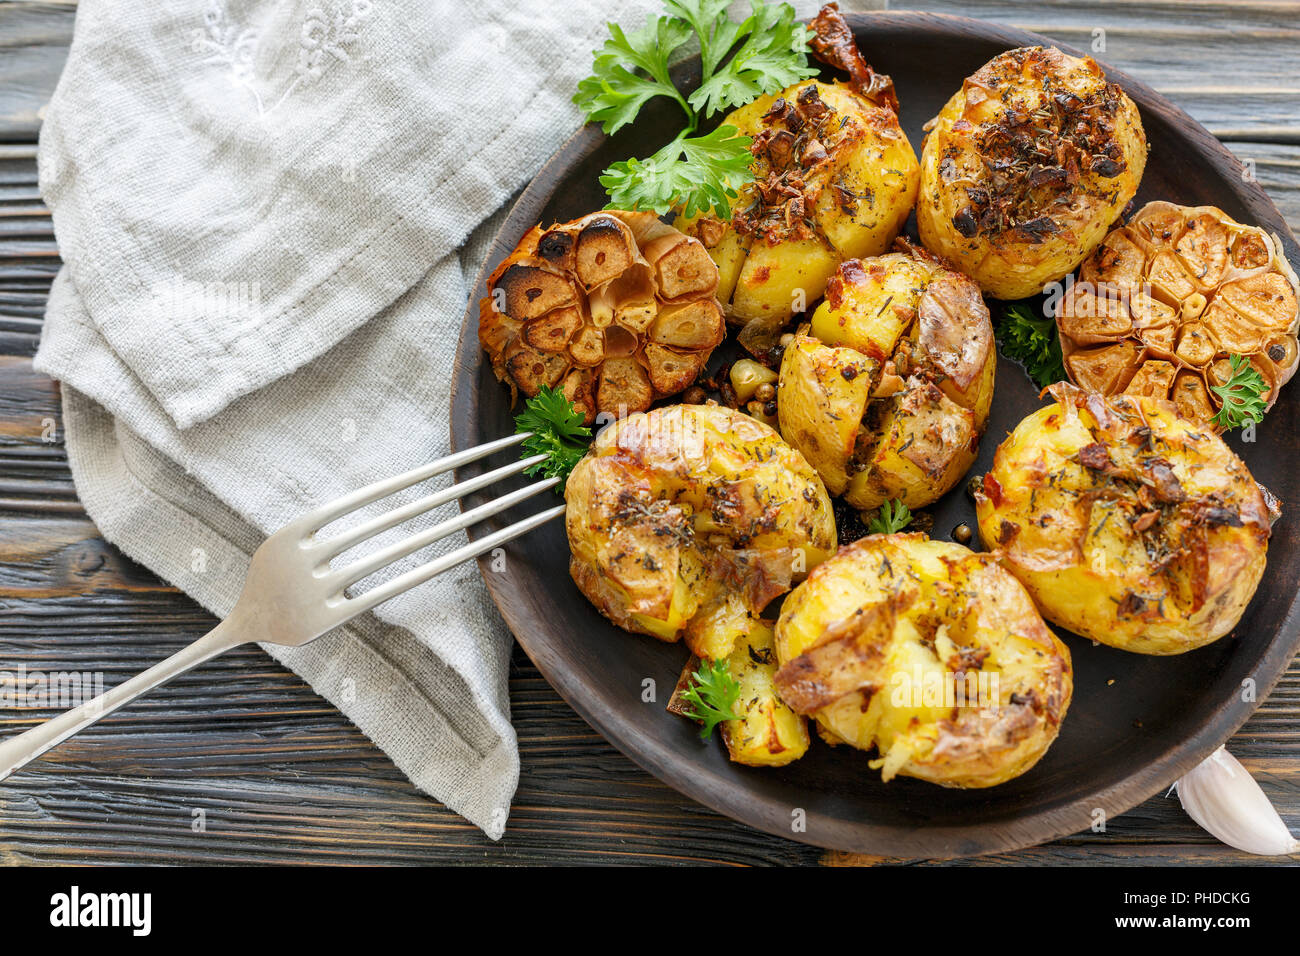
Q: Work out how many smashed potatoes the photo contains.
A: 6